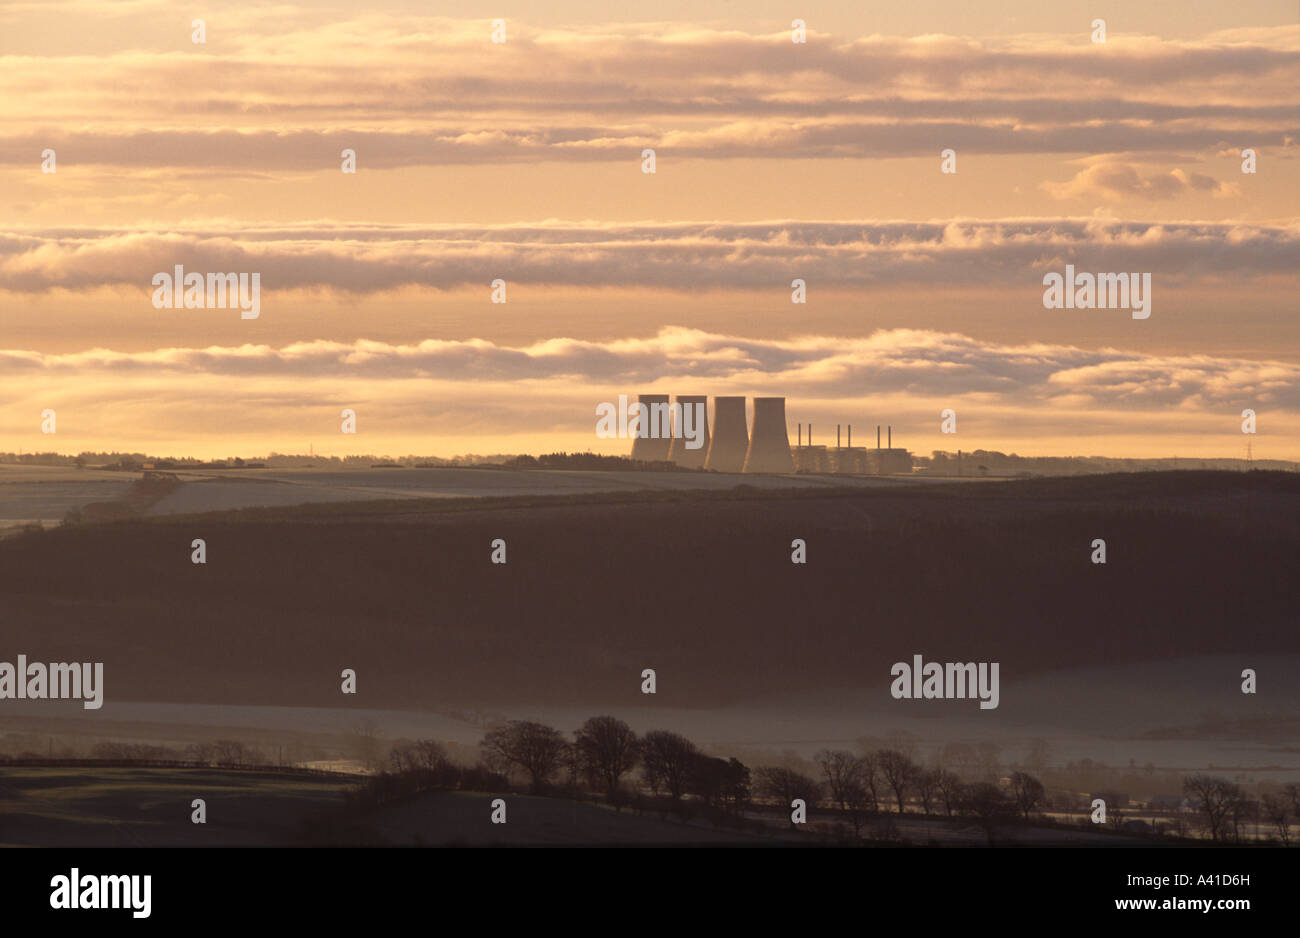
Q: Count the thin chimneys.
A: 6